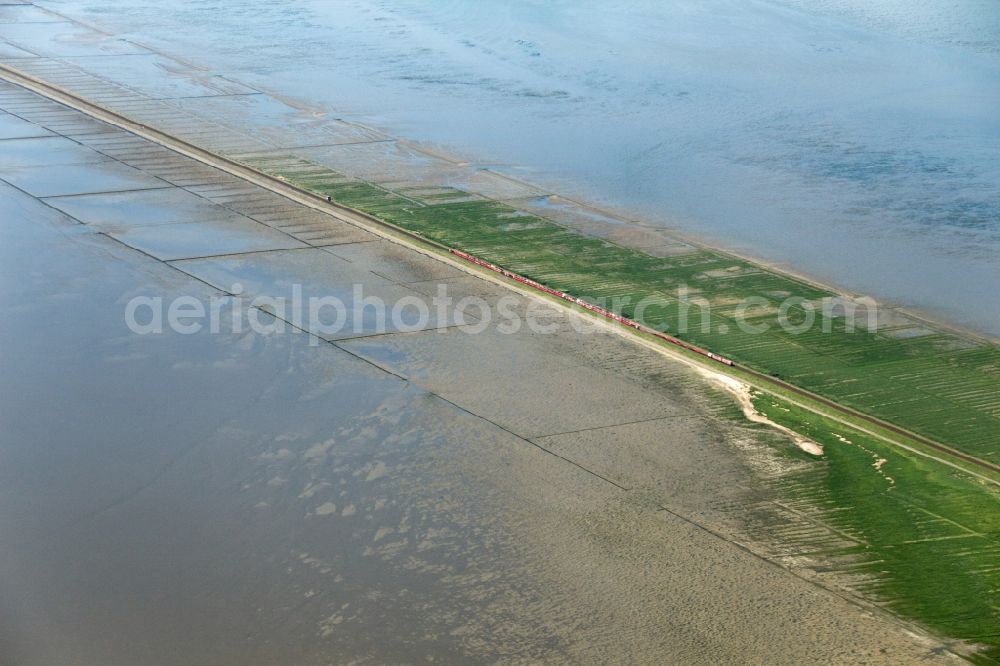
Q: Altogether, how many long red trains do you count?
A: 1